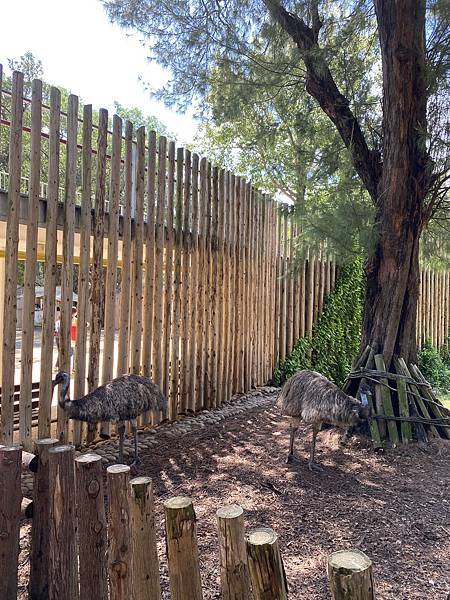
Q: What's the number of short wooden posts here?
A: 10